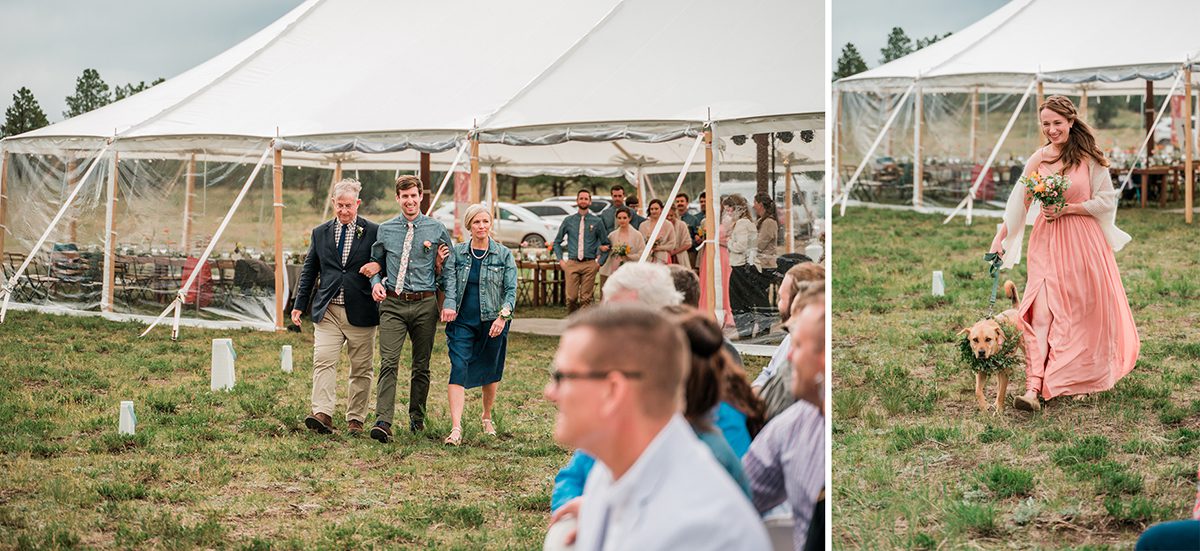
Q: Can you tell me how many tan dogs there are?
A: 1